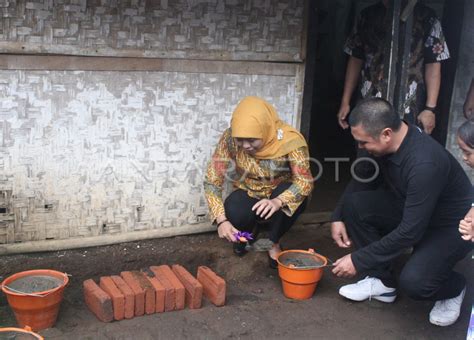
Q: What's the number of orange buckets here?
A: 3